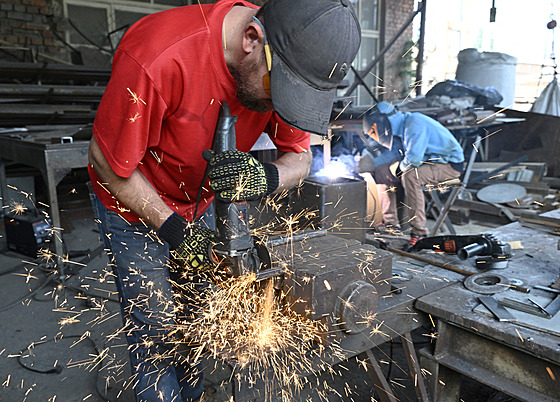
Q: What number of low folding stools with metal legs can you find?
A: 1